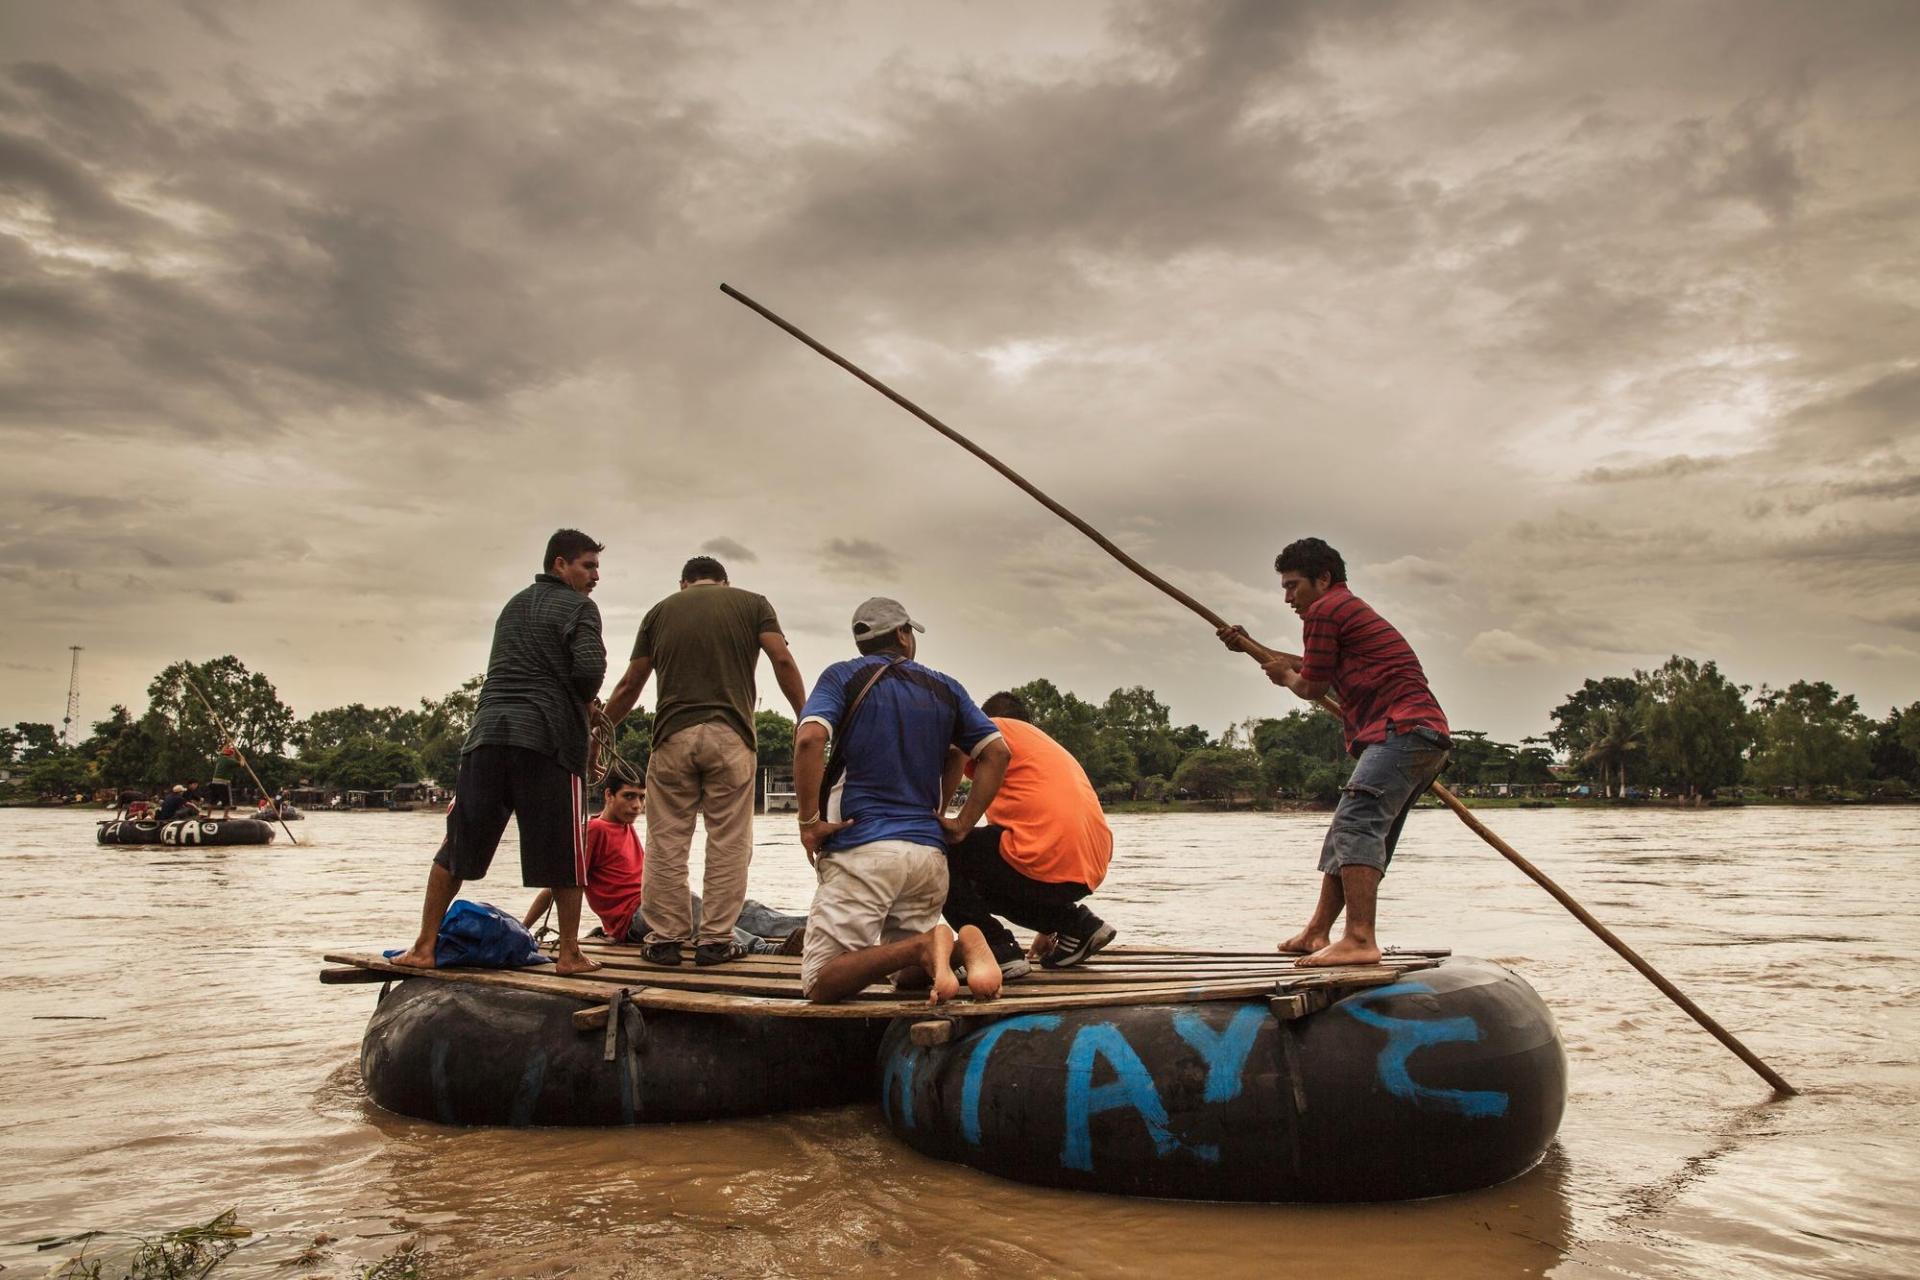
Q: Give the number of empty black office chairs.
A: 0